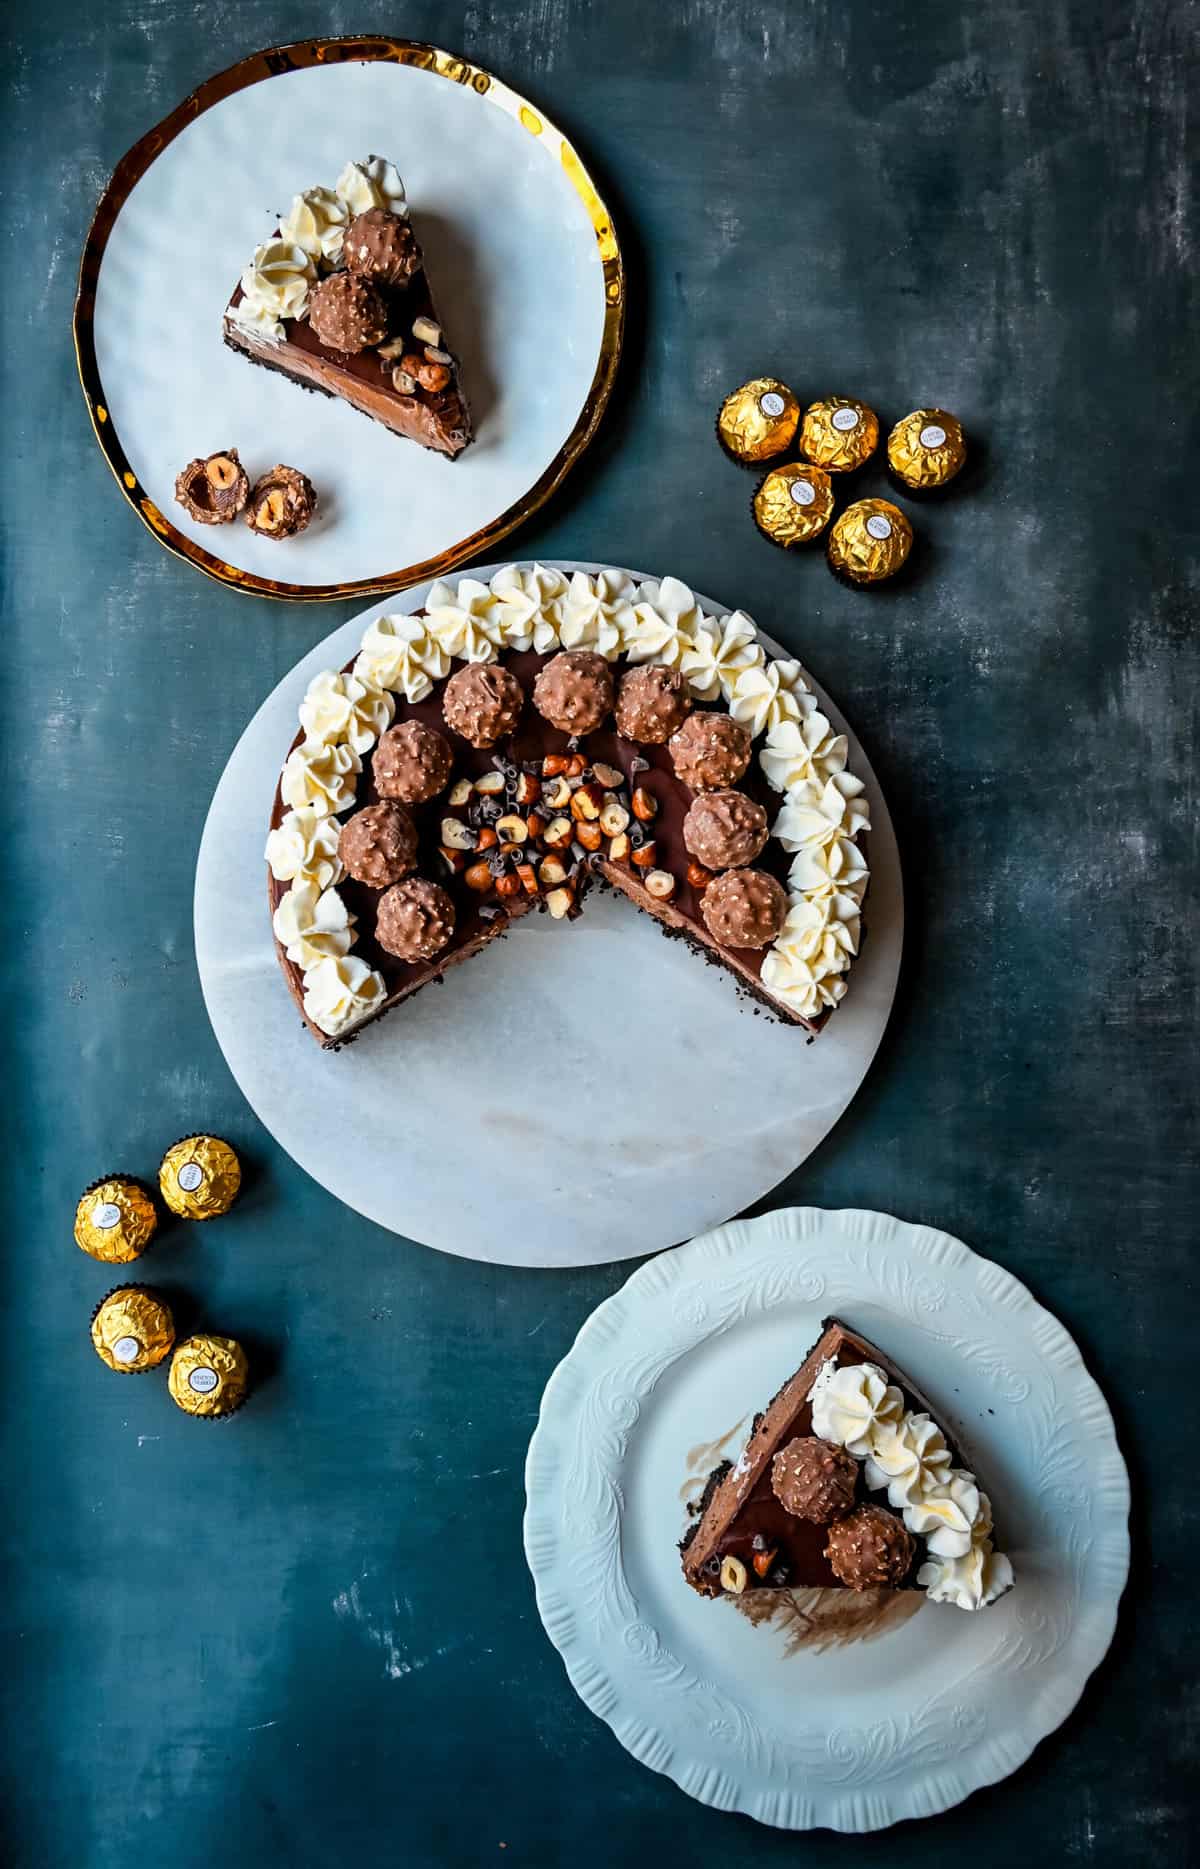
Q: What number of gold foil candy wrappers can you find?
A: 9